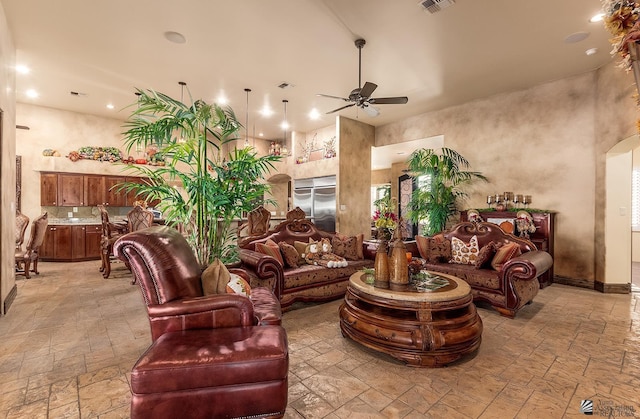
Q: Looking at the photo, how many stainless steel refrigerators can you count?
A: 1